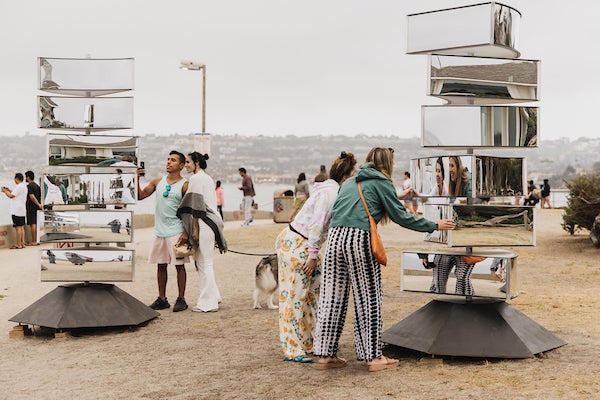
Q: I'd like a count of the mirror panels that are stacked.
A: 12